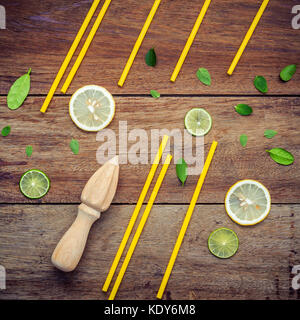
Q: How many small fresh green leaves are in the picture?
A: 14